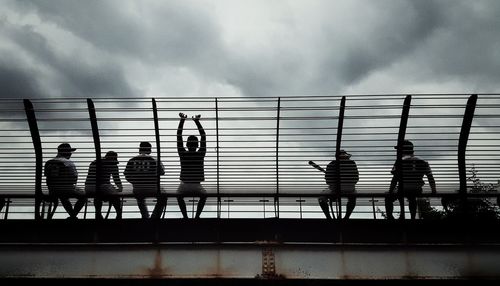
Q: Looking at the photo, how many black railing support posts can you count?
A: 8